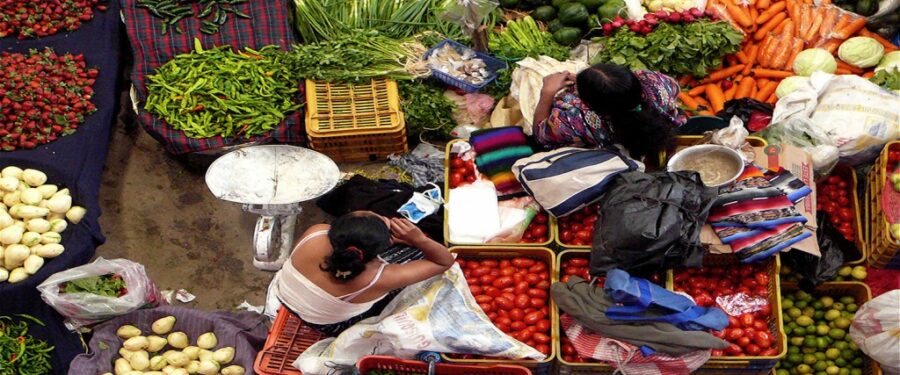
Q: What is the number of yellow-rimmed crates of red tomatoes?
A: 6